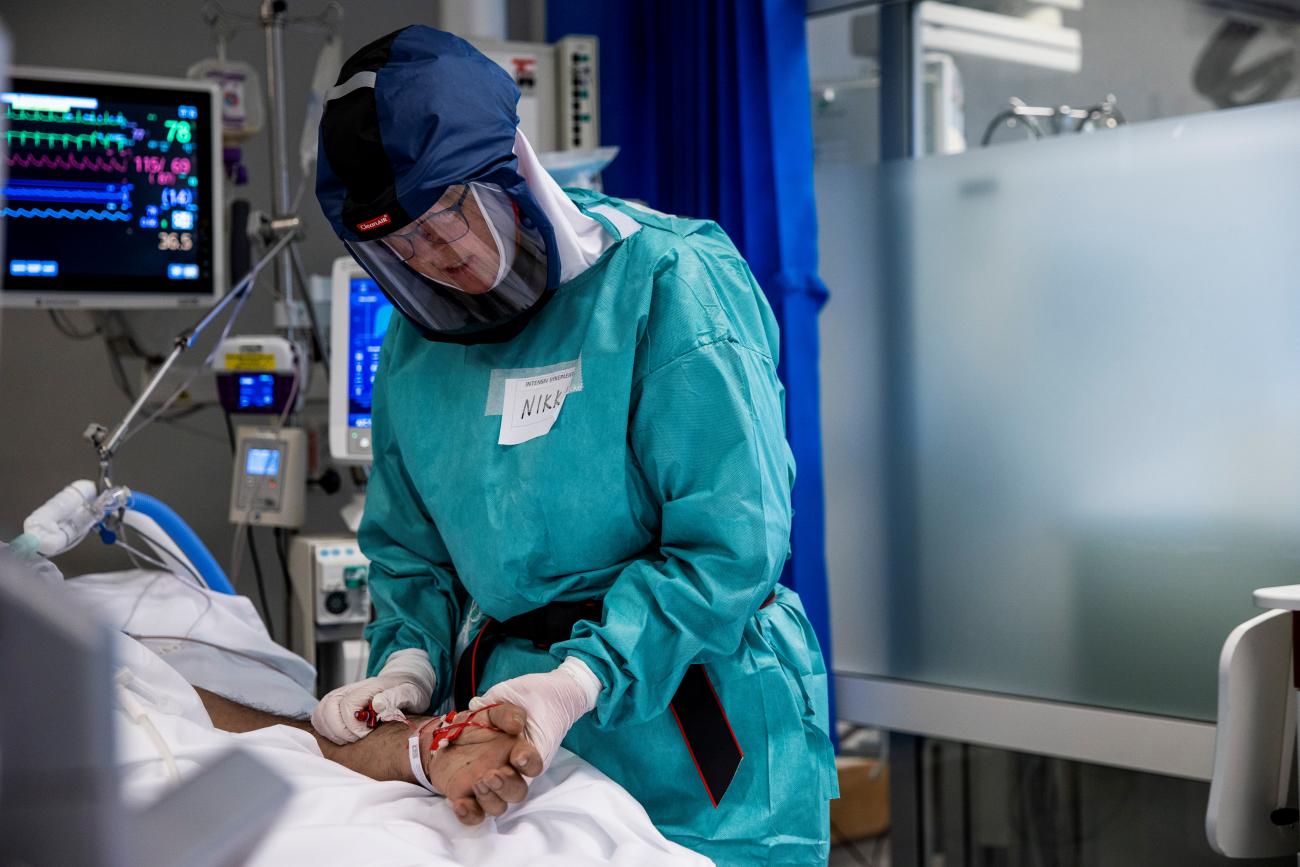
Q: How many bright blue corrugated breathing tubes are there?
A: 1